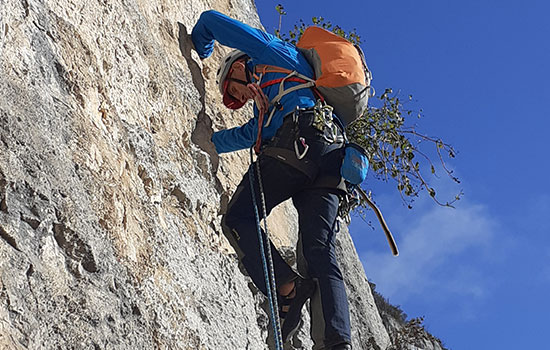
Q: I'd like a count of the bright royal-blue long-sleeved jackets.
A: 1